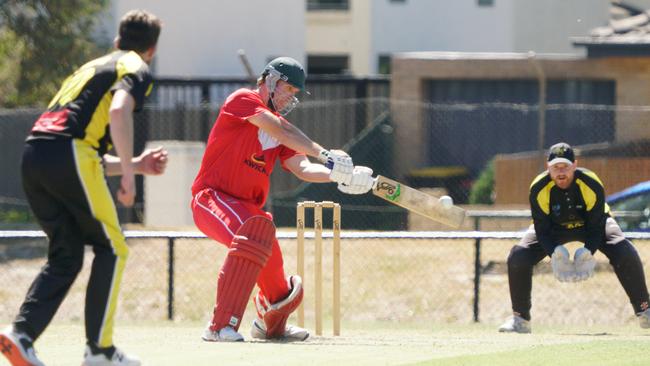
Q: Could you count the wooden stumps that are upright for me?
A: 3